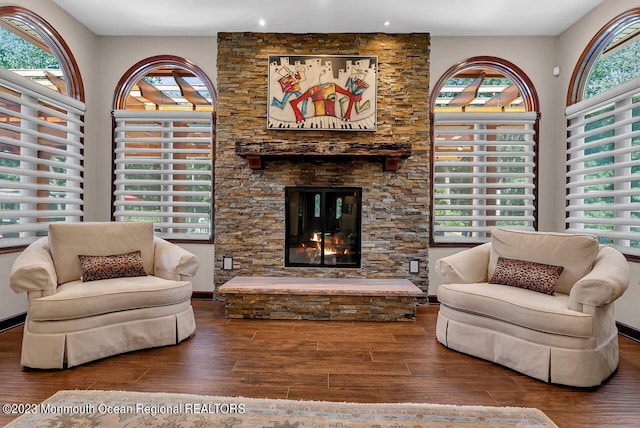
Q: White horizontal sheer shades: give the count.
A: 4